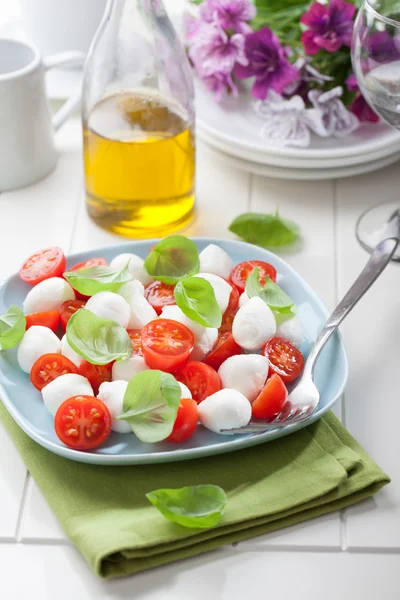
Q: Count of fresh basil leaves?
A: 9